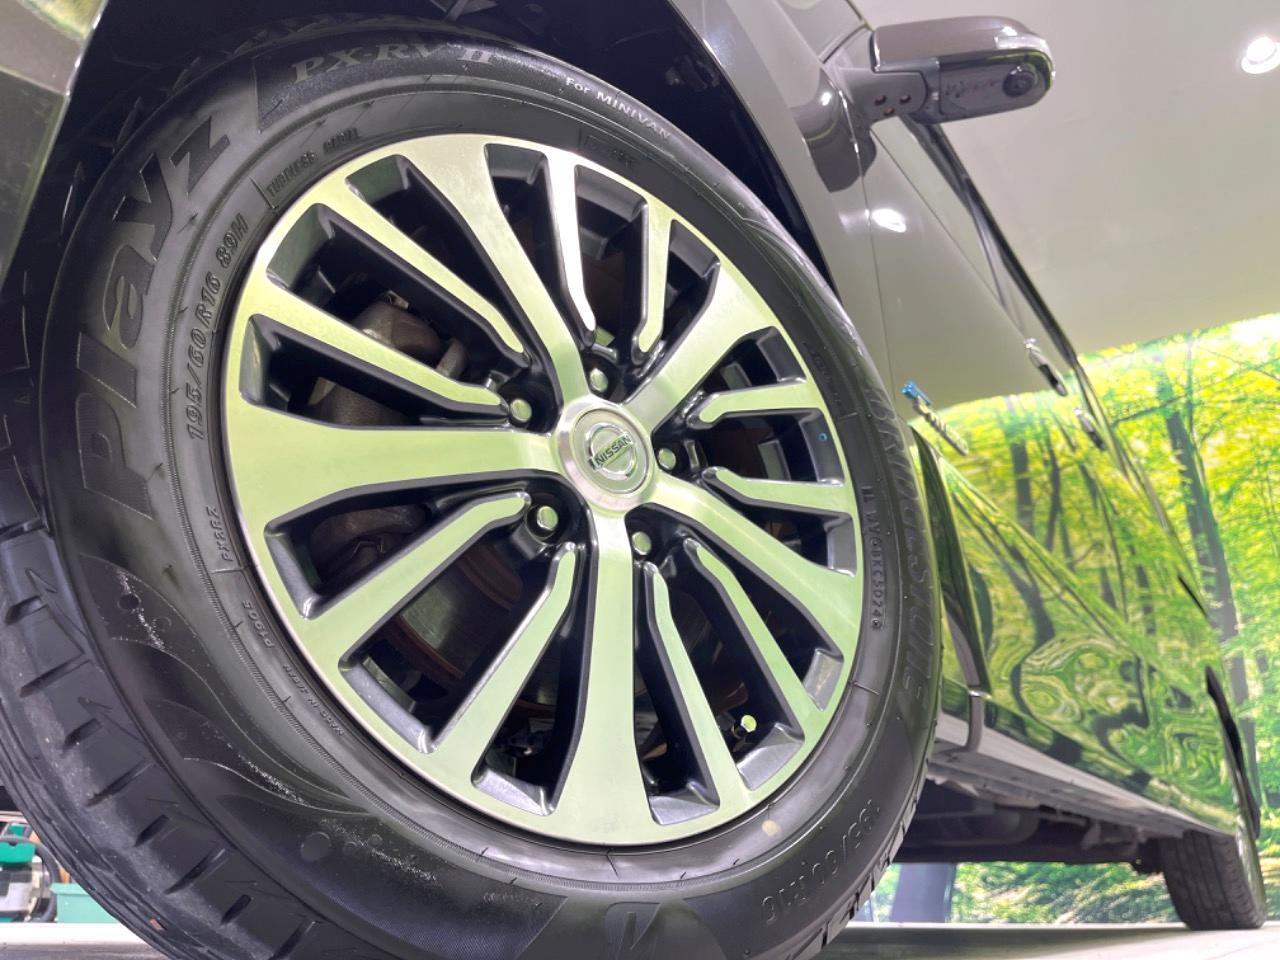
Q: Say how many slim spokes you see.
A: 10